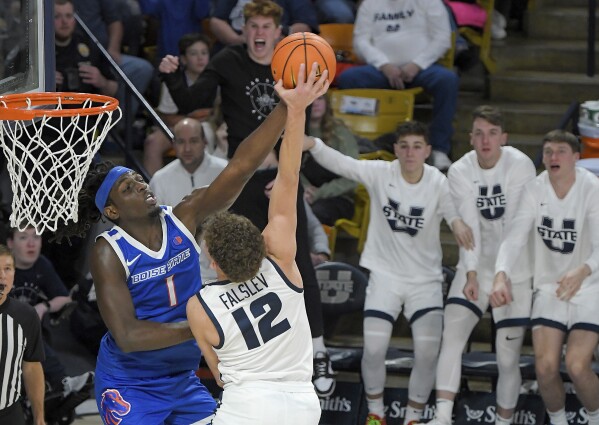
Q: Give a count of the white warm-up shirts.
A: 3